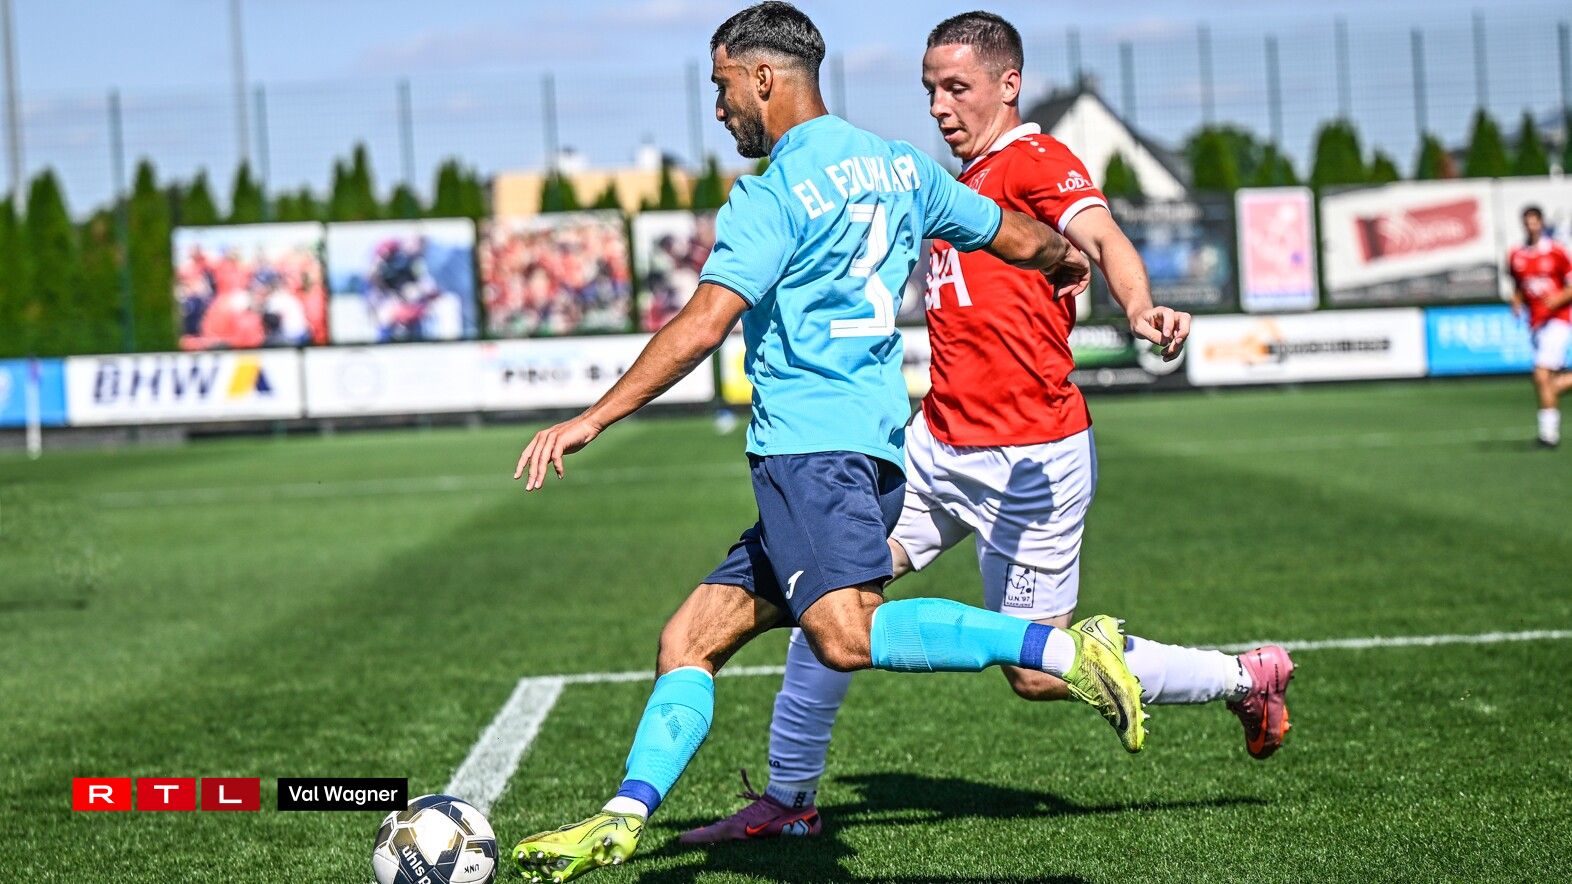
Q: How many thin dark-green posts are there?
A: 14